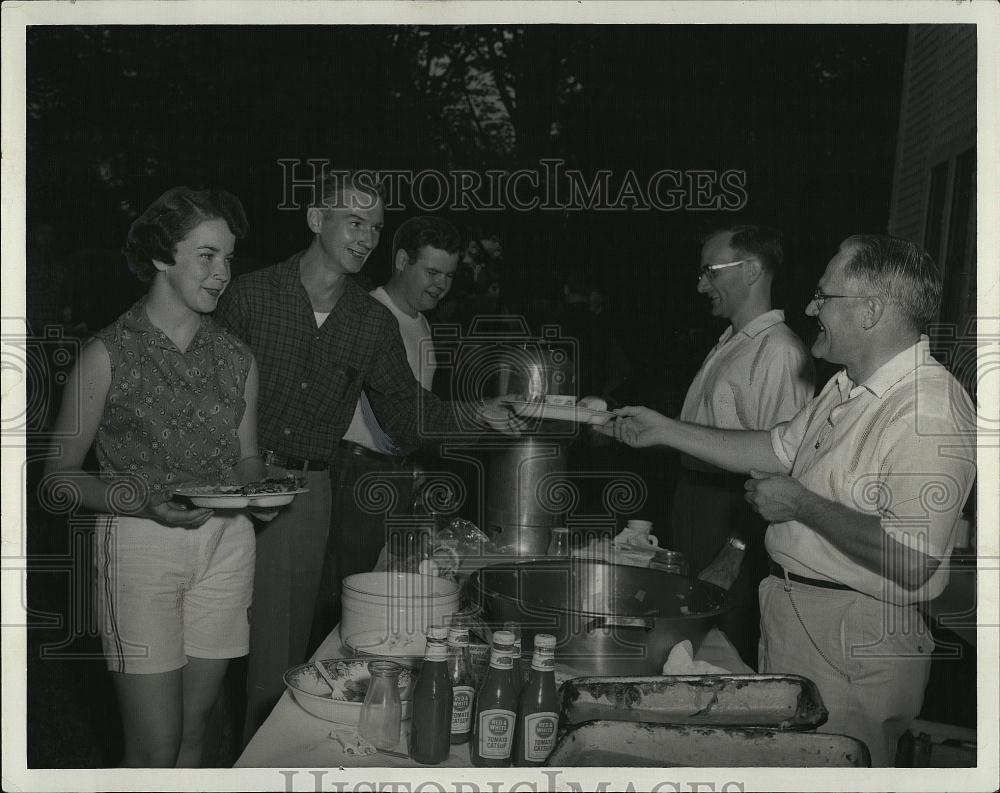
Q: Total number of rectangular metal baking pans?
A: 2